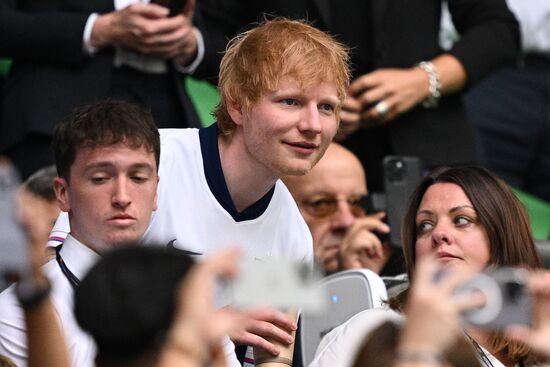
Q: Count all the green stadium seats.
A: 3